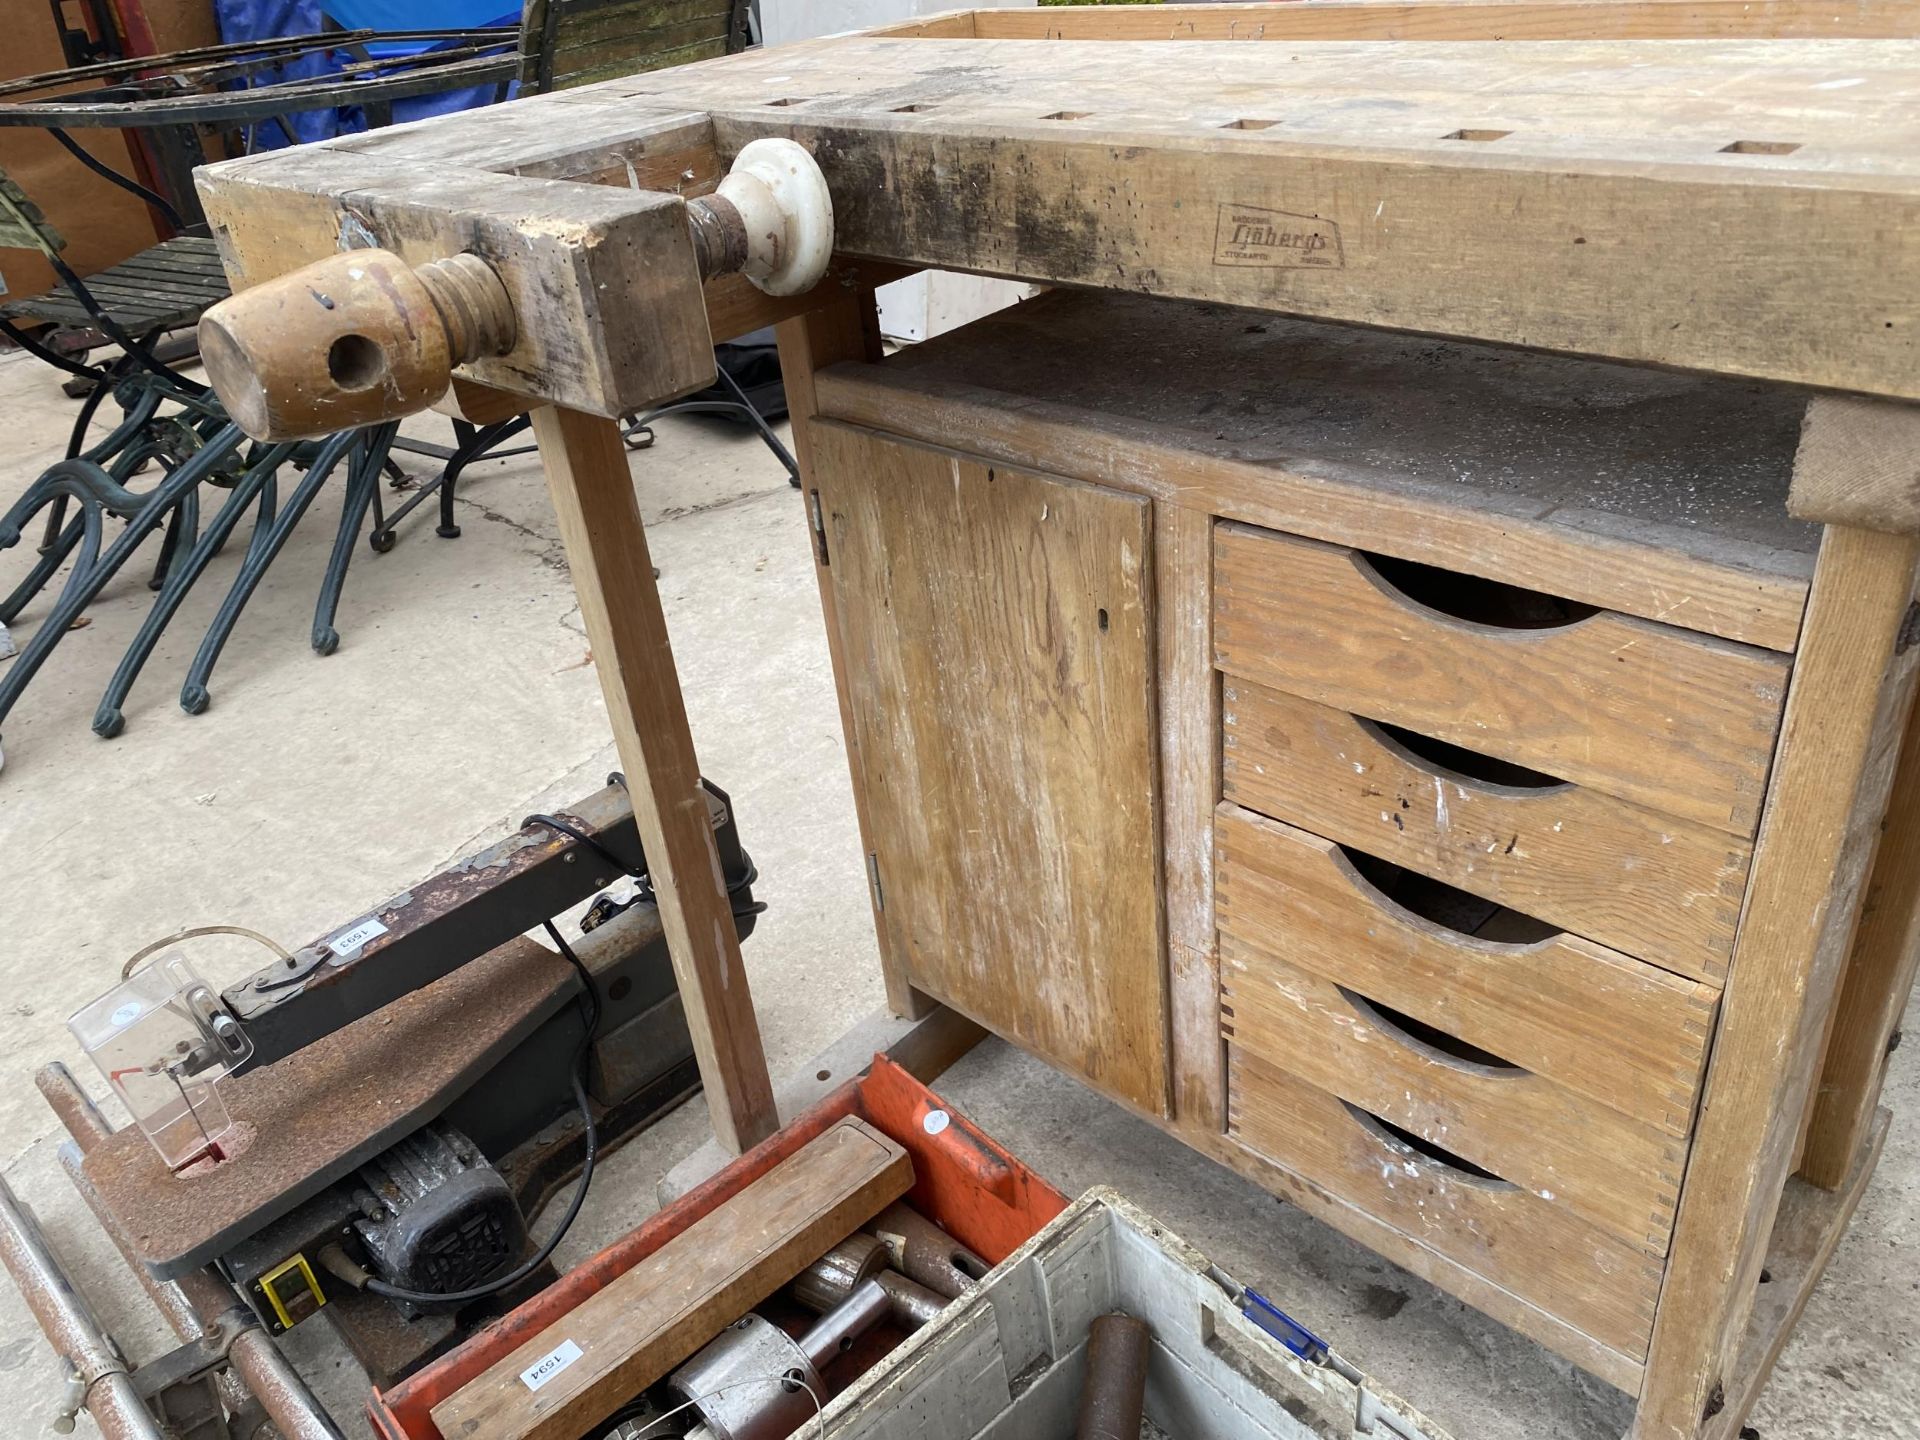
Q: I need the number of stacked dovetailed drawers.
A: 5